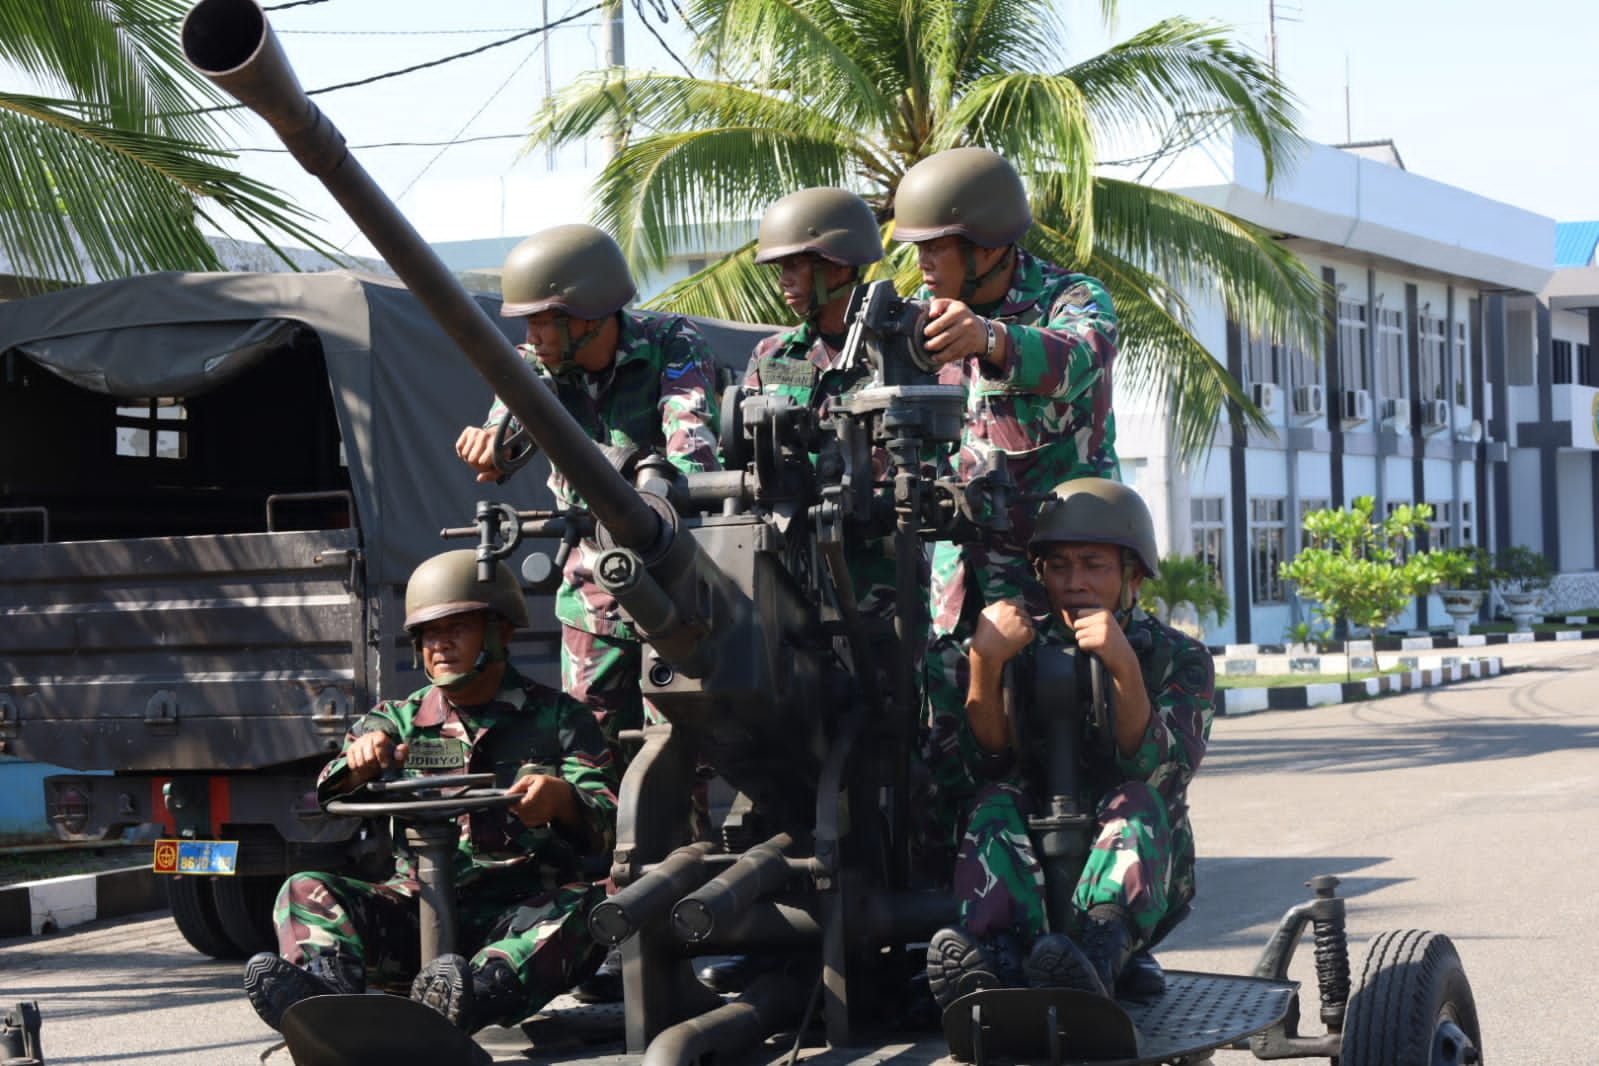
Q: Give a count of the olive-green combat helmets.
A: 5